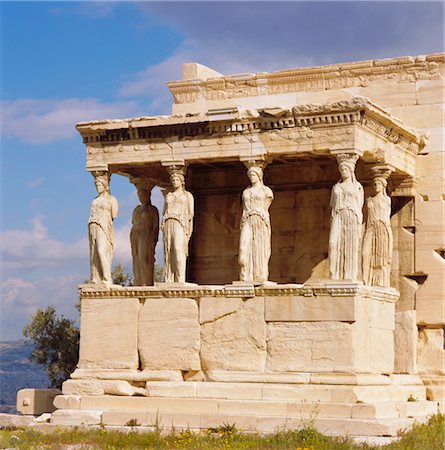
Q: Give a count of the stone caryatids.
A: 6